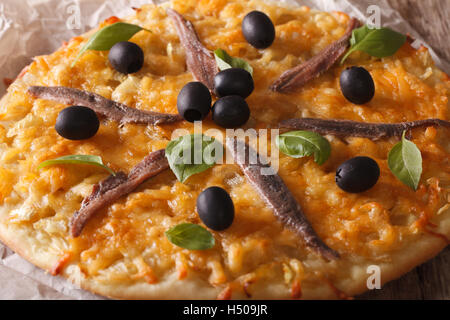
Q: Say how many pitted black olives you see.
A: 9